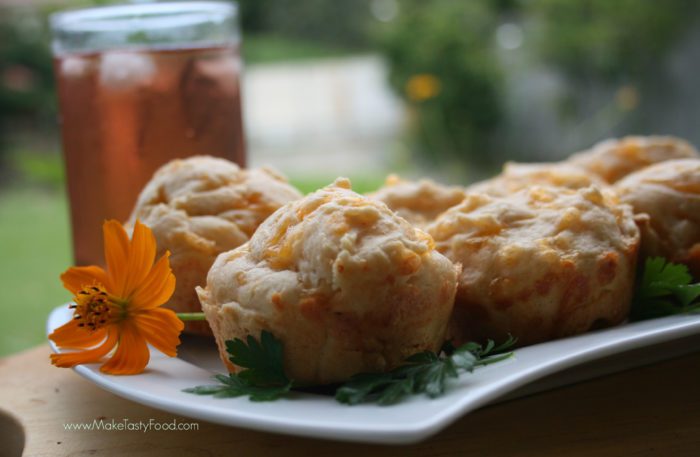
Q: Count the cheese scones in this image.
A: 7